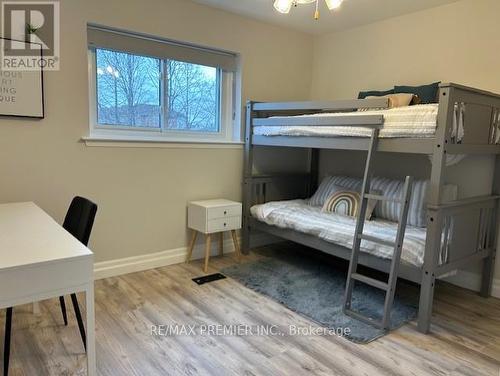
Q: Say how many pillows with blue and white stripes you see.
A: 2